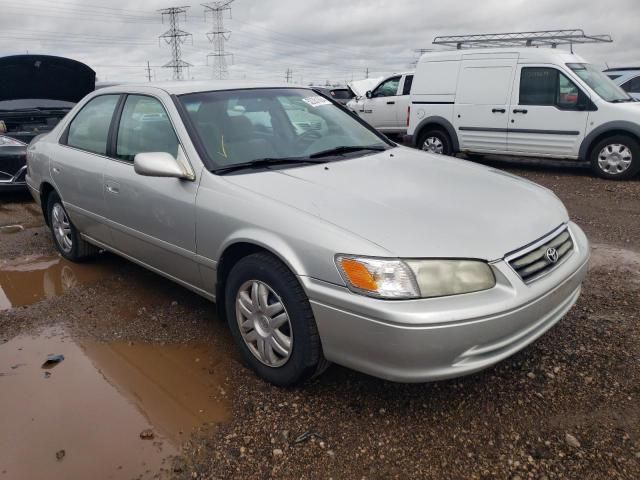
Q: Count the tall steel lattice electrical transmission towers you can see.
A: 2